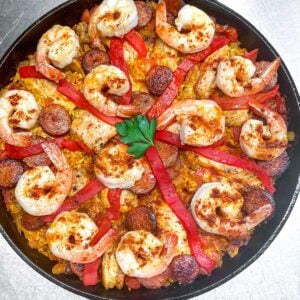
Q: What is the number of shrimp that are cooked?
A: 13